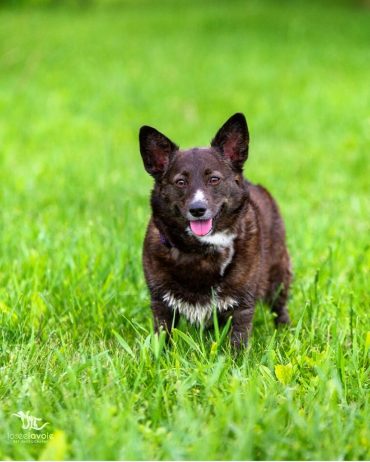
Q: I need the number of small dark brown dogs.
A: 1